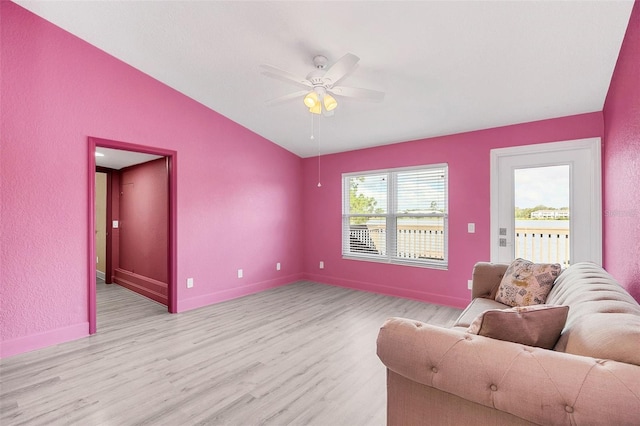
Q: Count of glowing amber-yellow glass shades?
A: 3